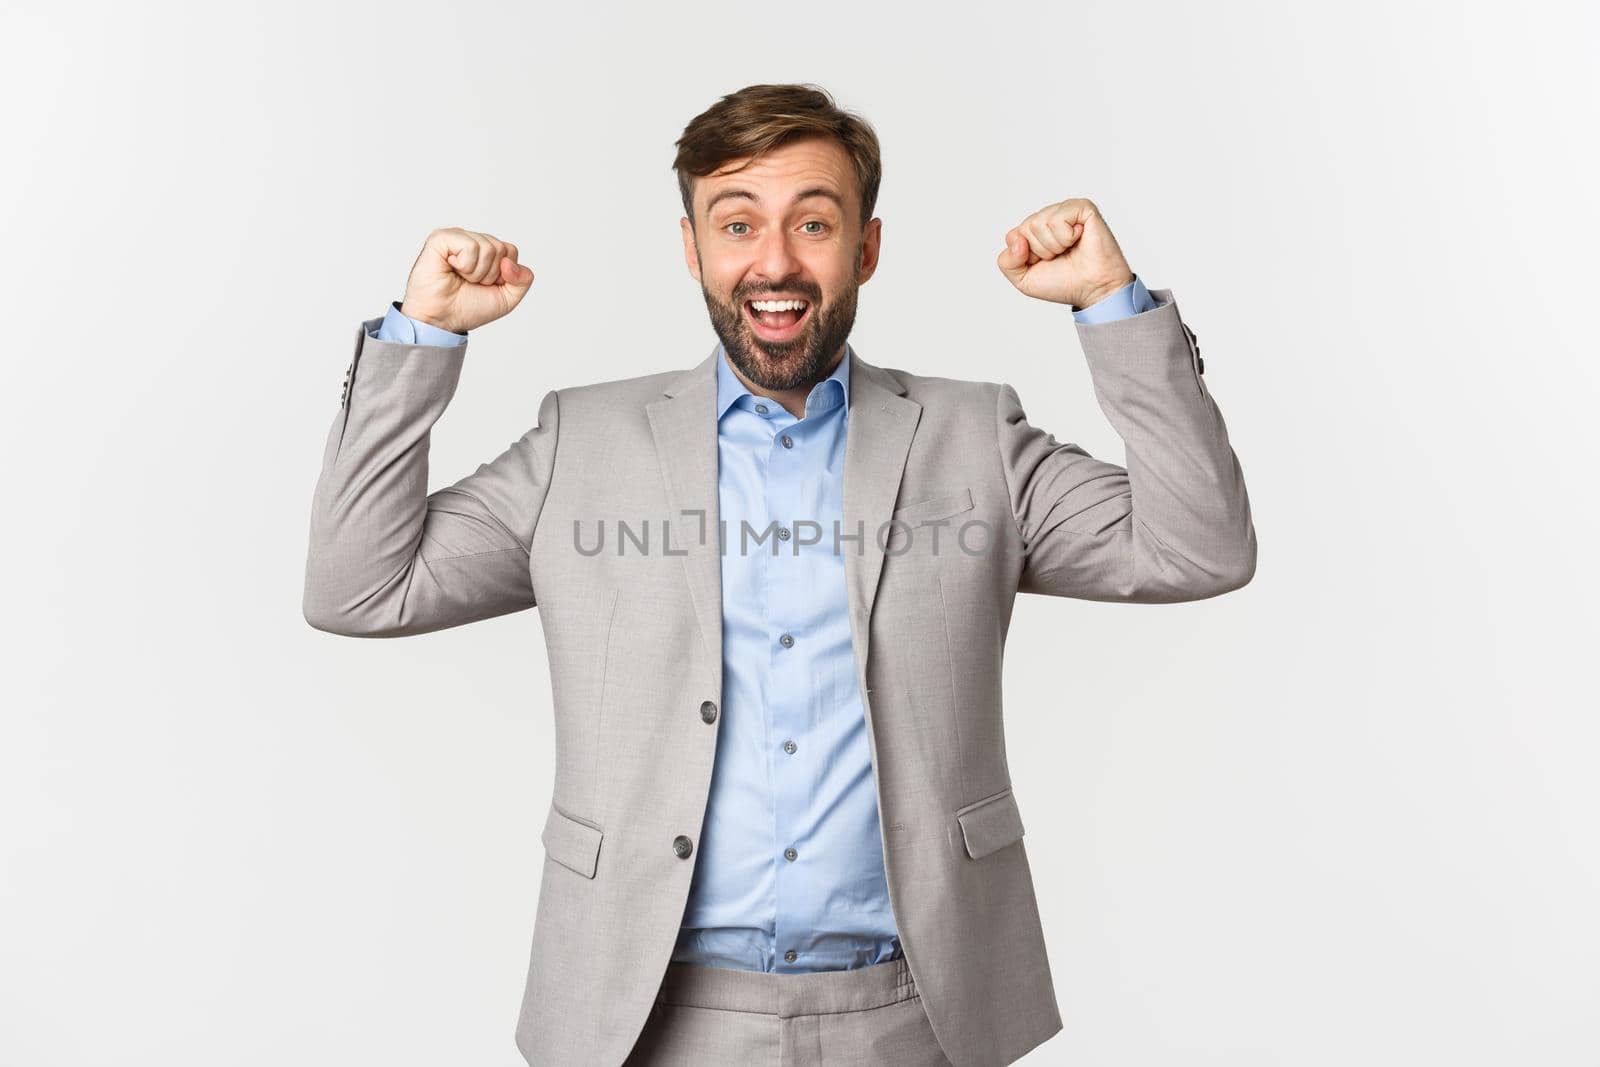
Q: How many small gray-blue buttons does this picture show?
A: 7